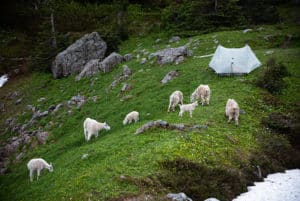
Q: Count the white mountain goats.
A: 7